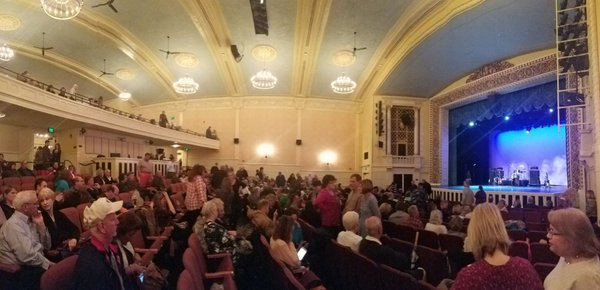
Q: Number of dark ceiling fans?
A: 5